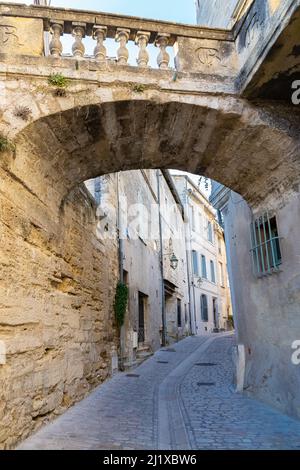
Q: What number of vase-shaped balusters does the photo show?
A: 6